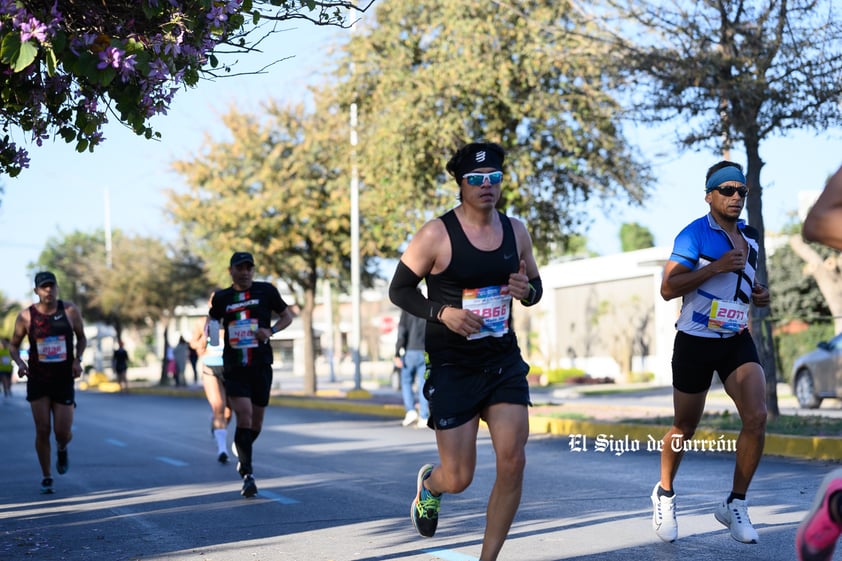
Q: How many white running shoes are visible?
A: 2